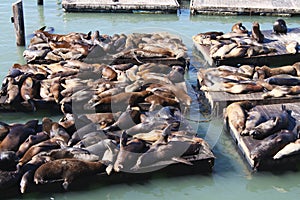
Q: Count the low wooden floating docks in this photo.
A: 8